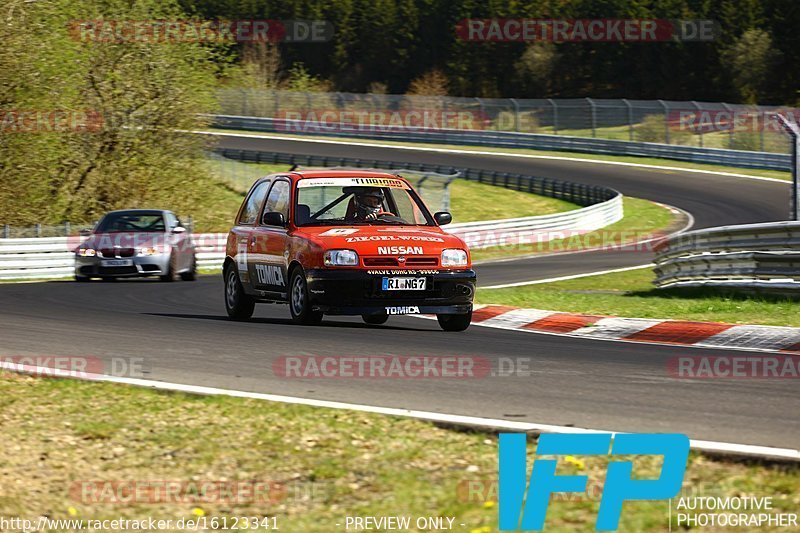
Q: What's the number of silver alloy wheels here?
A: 2